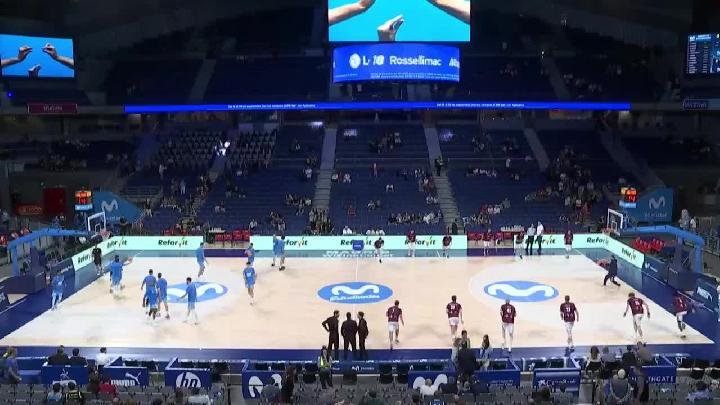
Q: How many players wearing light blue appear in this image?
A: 11